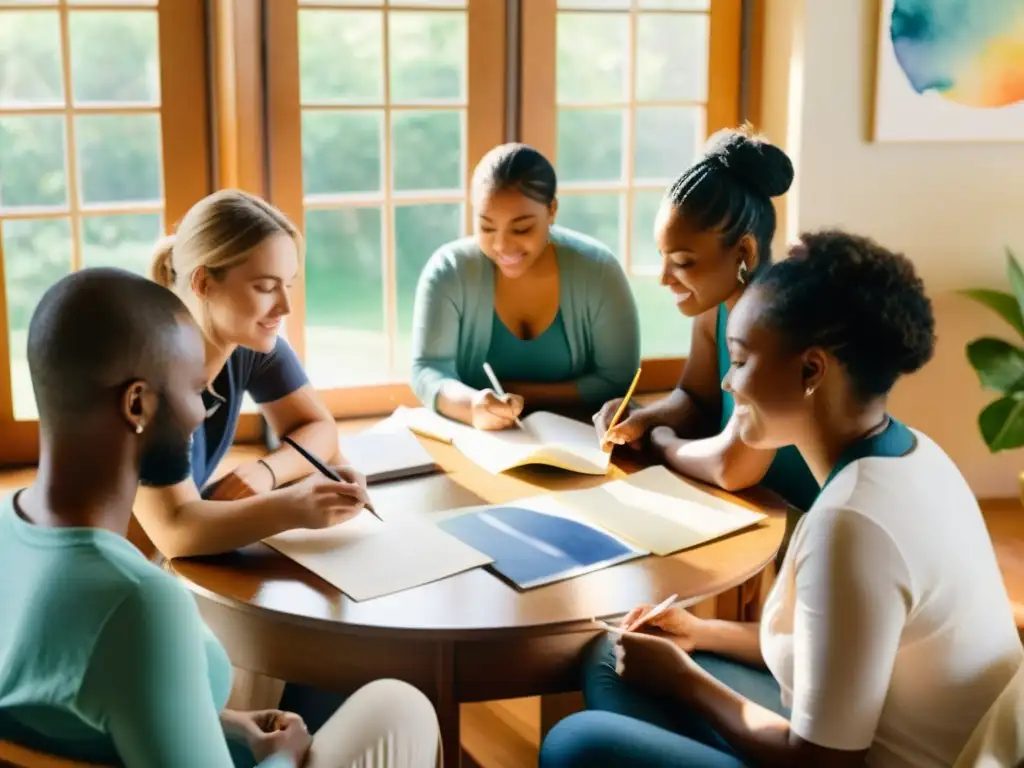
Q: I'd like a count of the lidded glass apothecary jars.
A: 0